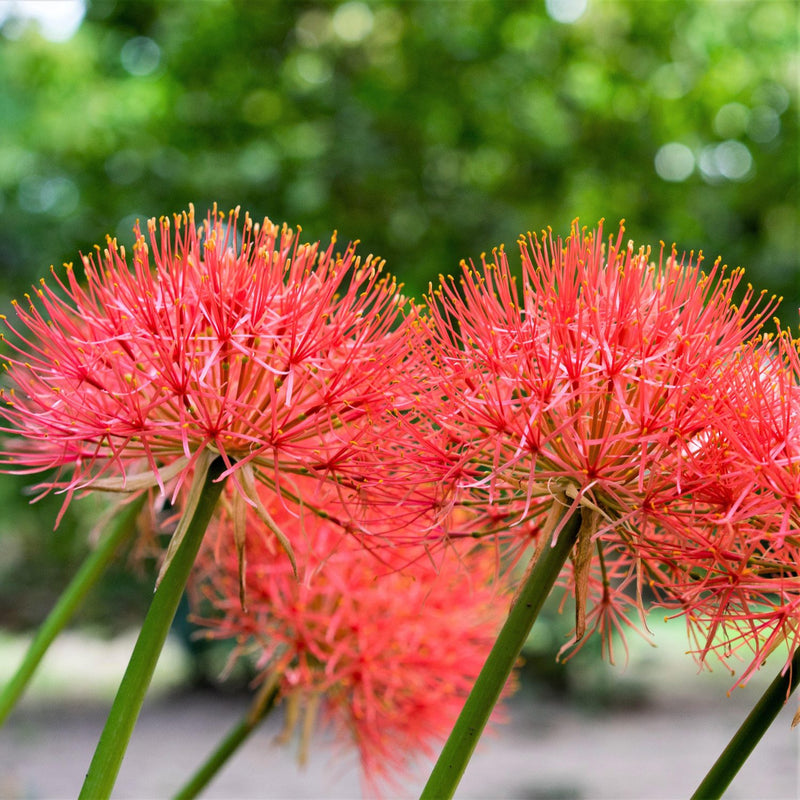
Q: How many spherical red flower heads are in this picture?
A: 4